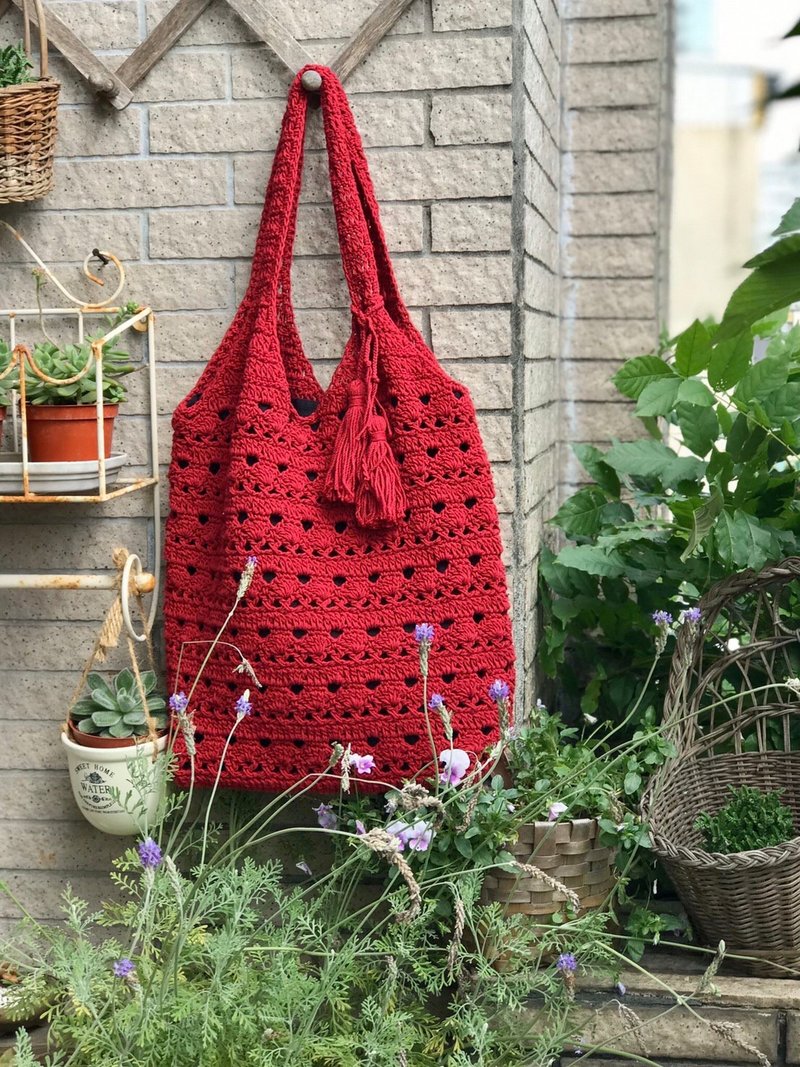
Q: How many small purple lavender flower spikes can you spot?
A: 11